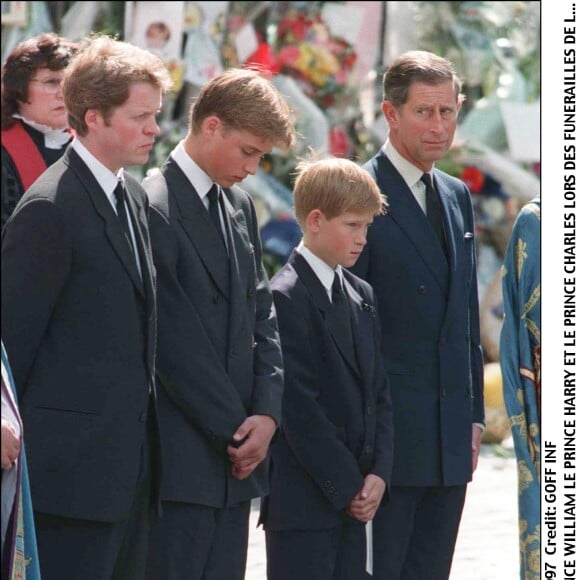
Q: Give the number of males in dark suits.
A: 4